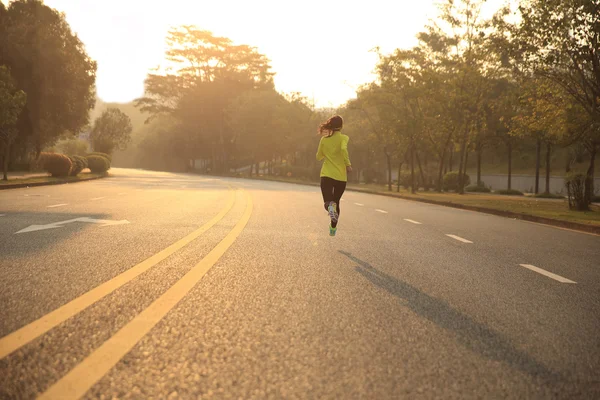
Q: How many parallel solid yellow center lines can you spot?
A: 2